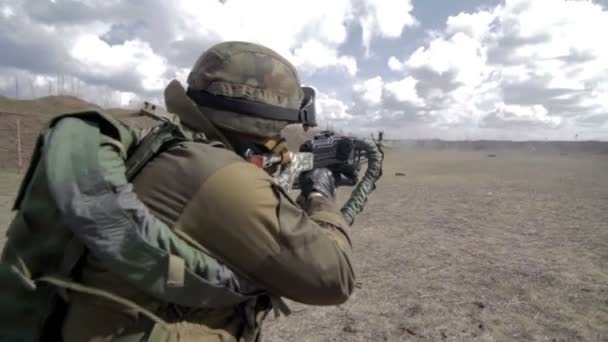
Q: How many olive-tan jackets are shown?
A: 1